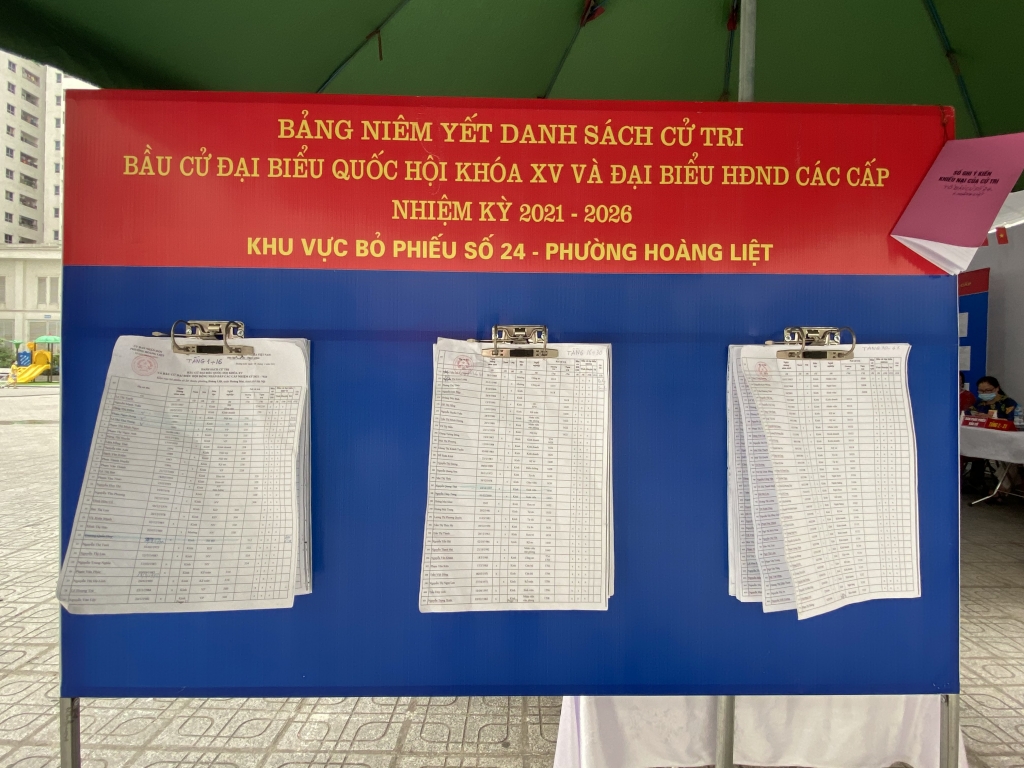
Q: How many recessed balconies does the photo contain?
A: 9